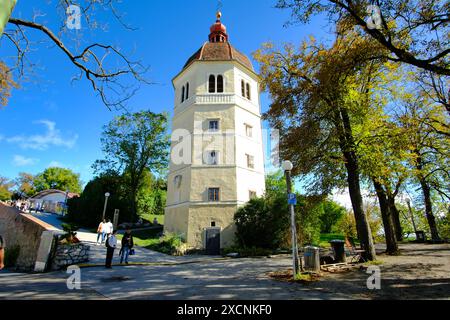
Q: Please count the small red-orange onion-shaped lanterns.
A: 1